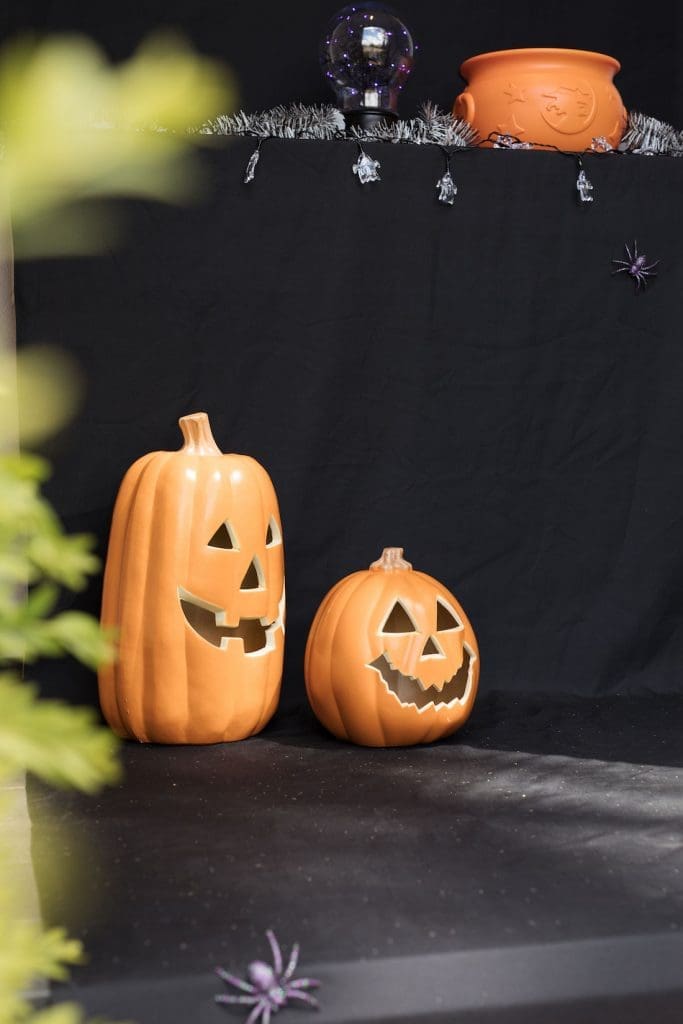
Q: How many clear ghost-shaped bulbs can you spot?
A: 4